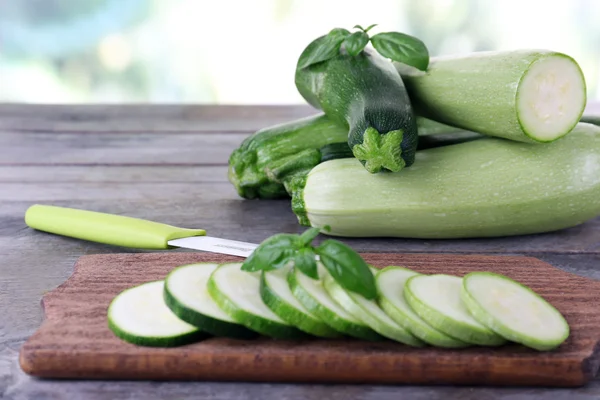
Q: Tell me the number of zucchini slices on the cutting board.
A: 9